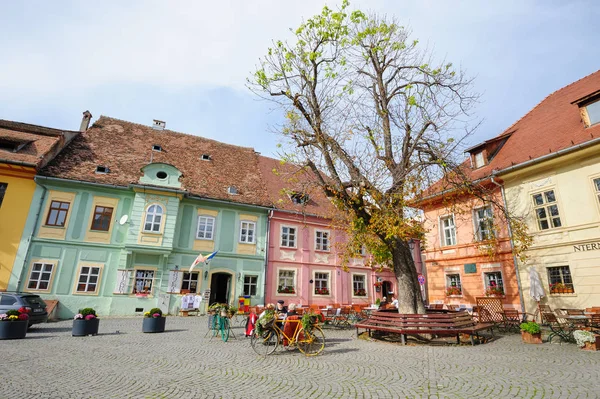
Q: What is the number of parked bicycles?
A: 2